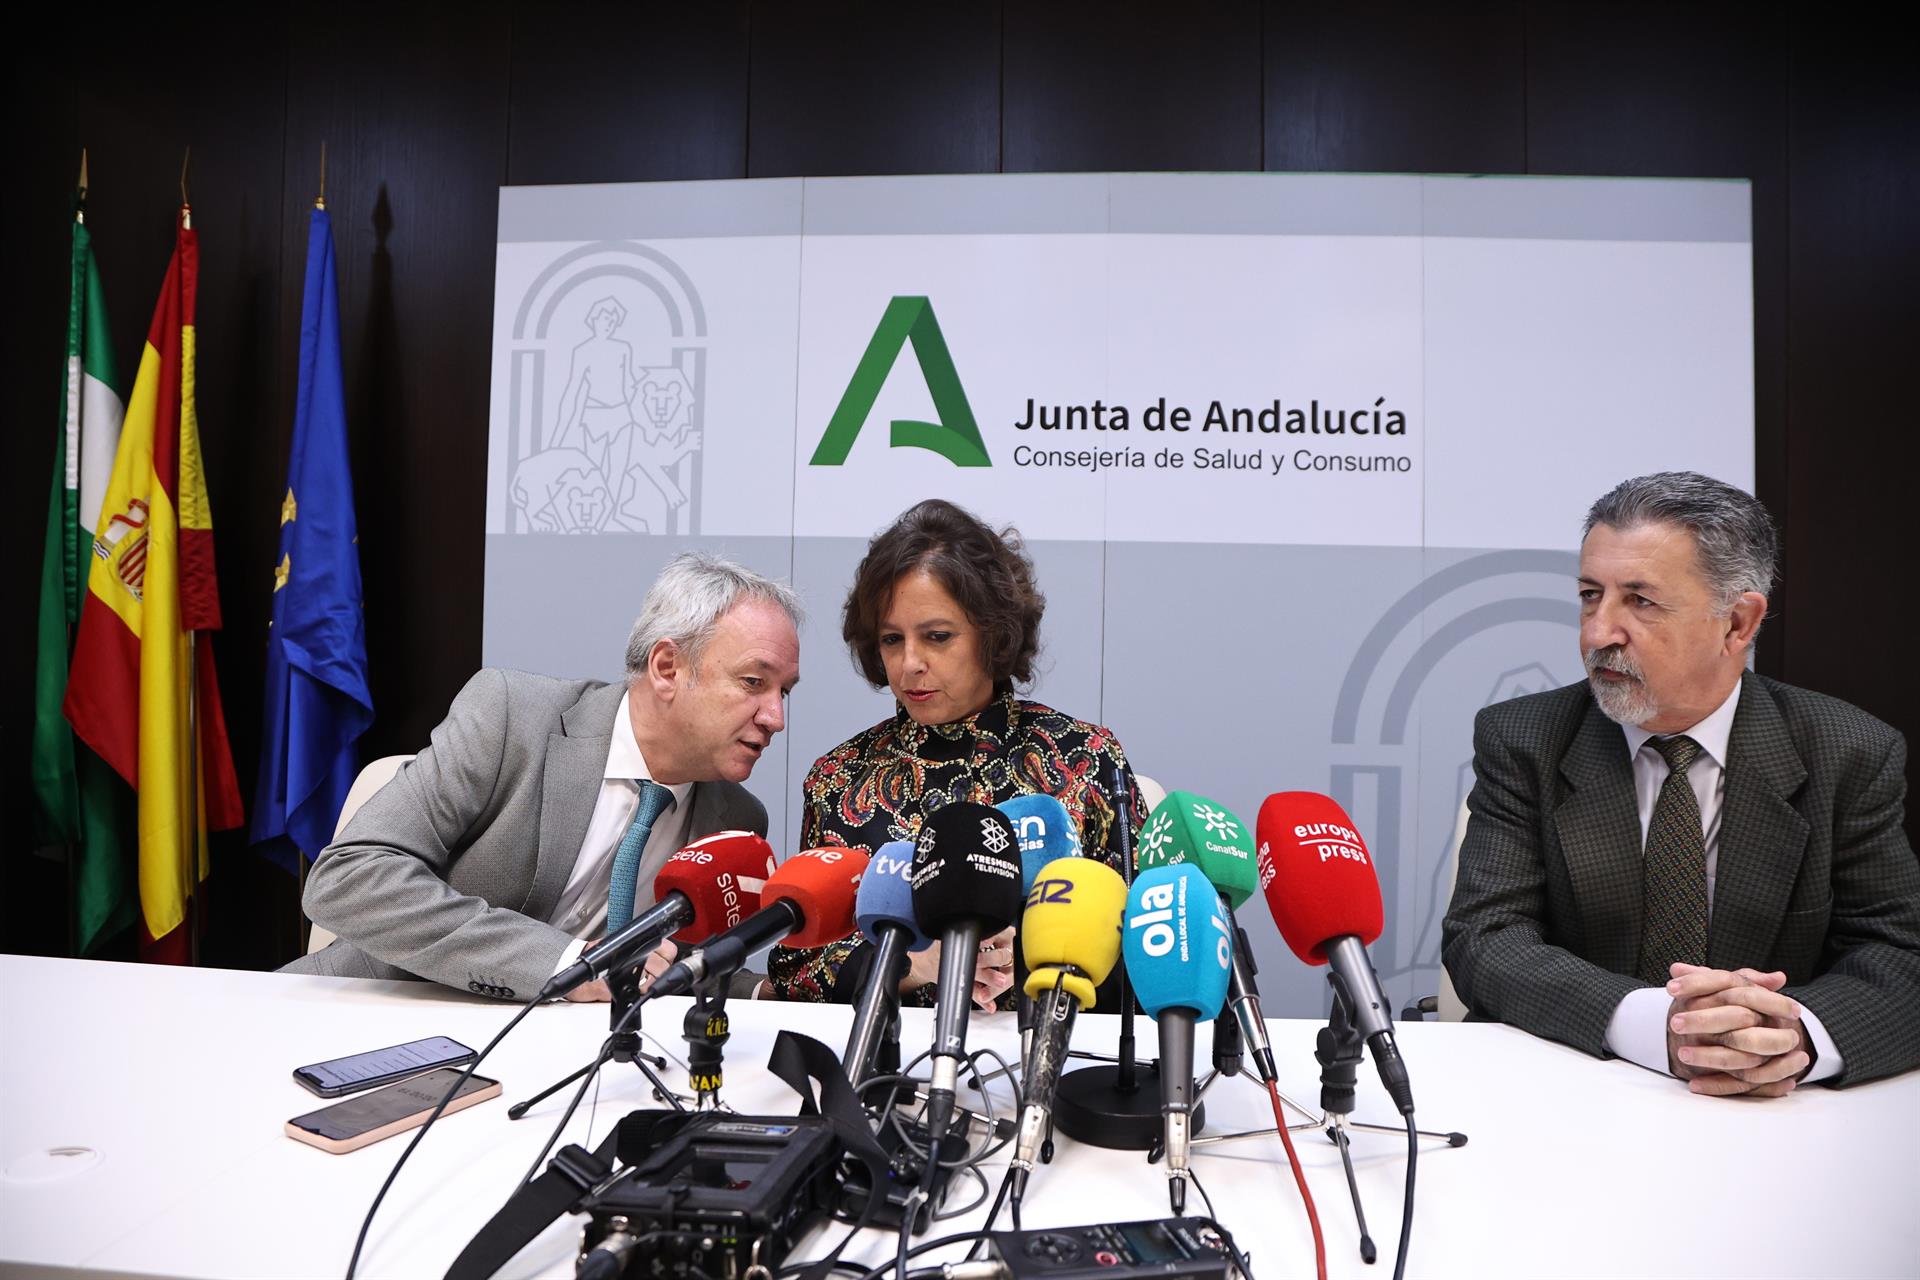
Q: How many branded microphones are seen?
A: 9